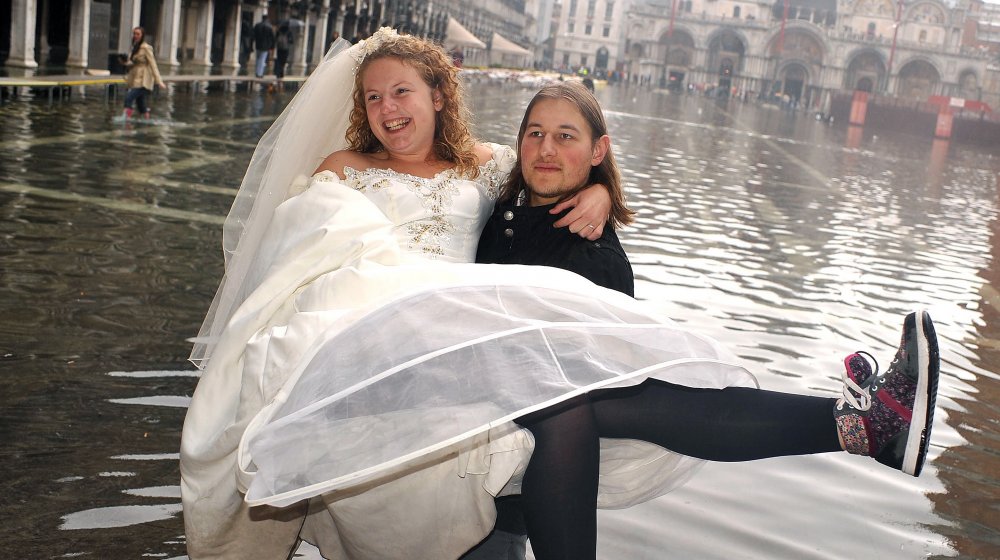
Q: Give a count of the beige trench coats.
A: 1